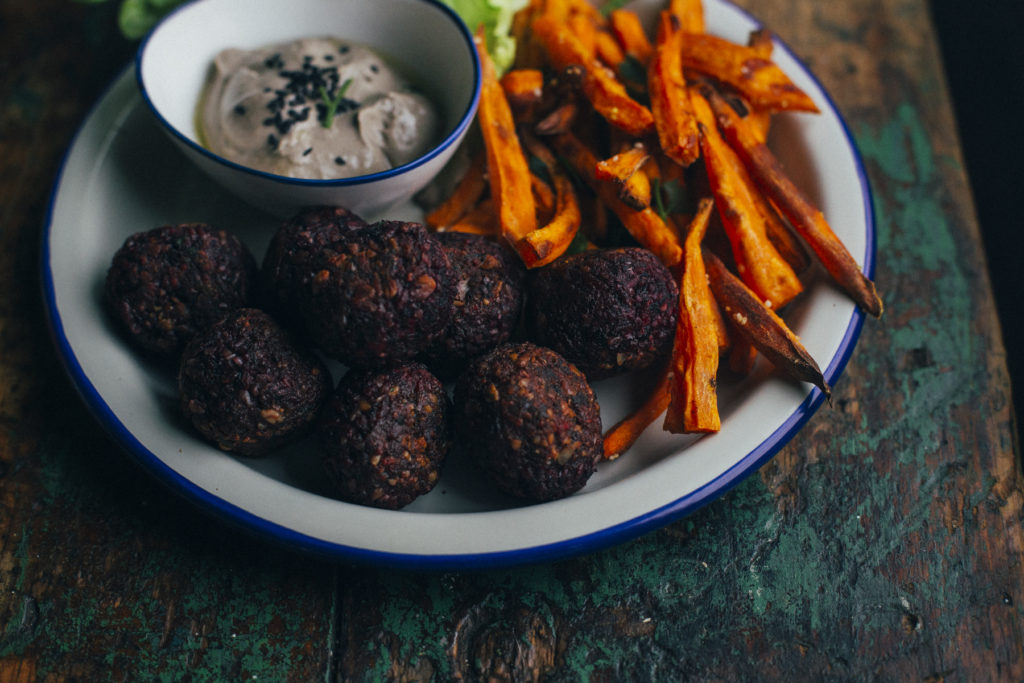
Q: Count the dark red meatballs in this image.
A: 8